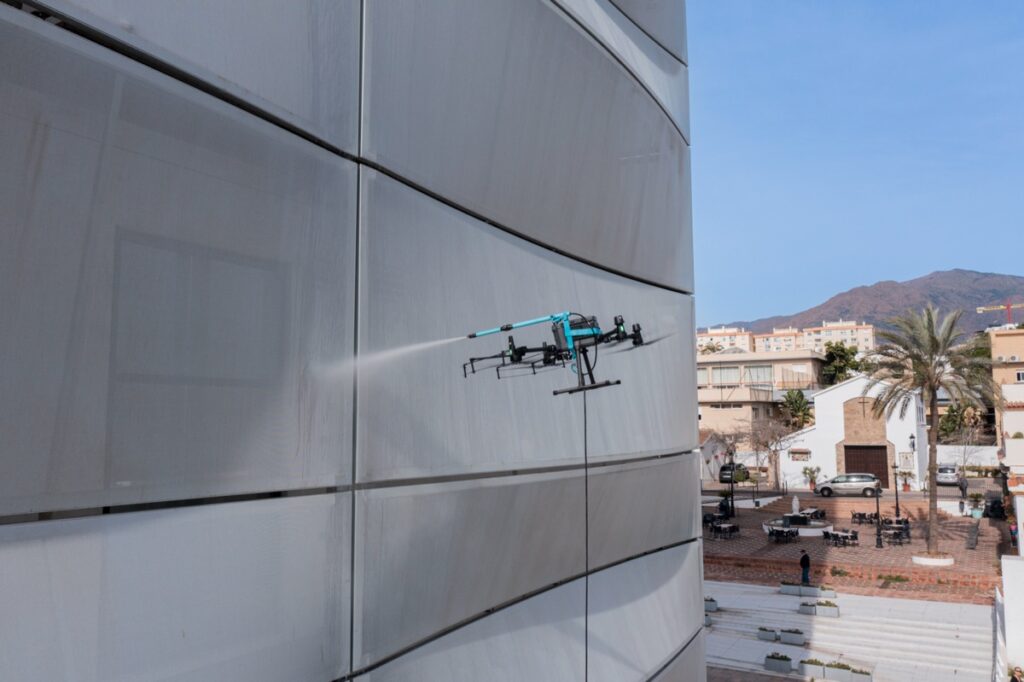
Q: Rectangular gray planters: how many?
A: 13